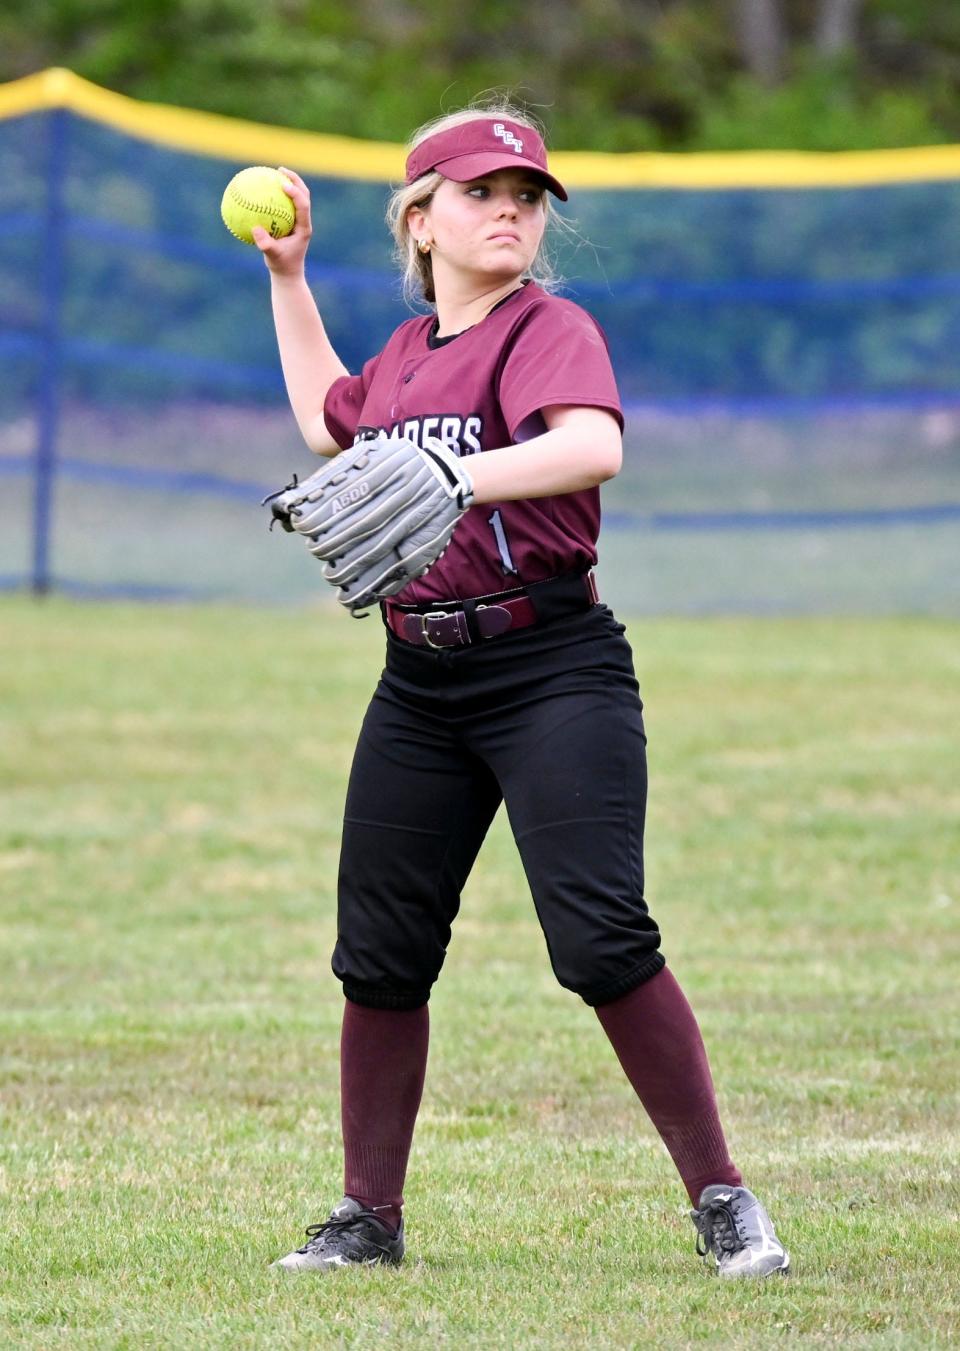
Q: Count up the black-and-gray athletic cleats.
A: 2